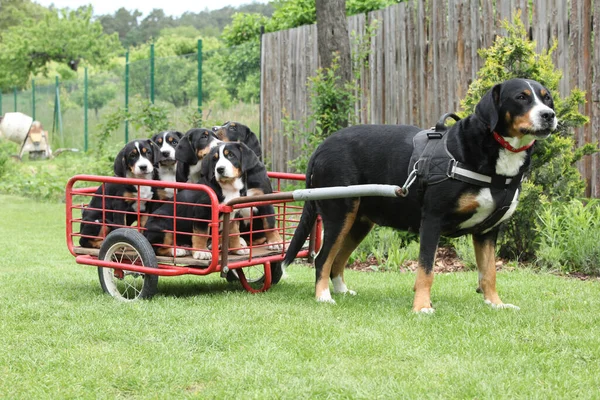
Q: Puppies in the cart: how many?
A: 5